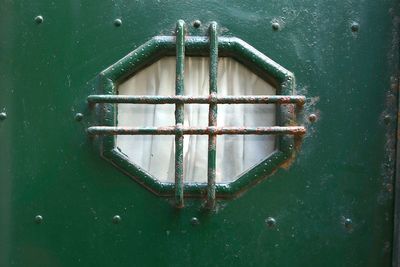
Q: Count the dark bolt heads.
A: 14